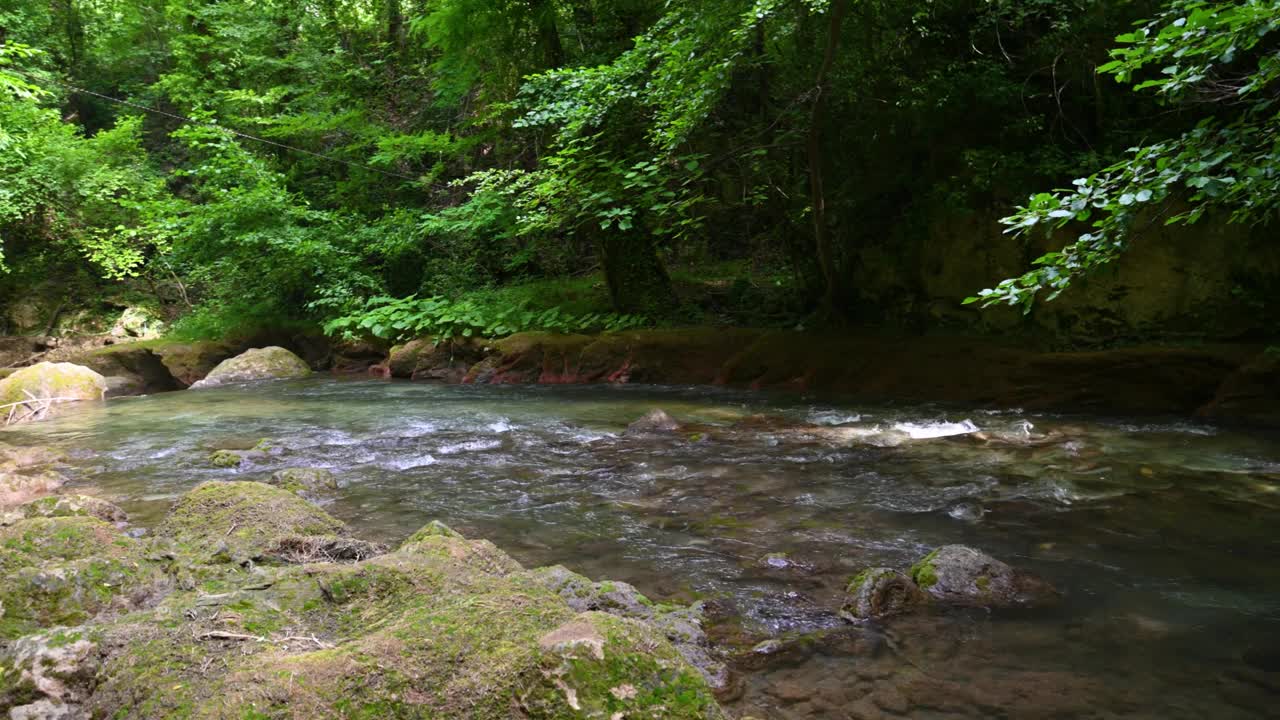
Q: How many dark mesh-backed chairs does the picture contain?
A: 0